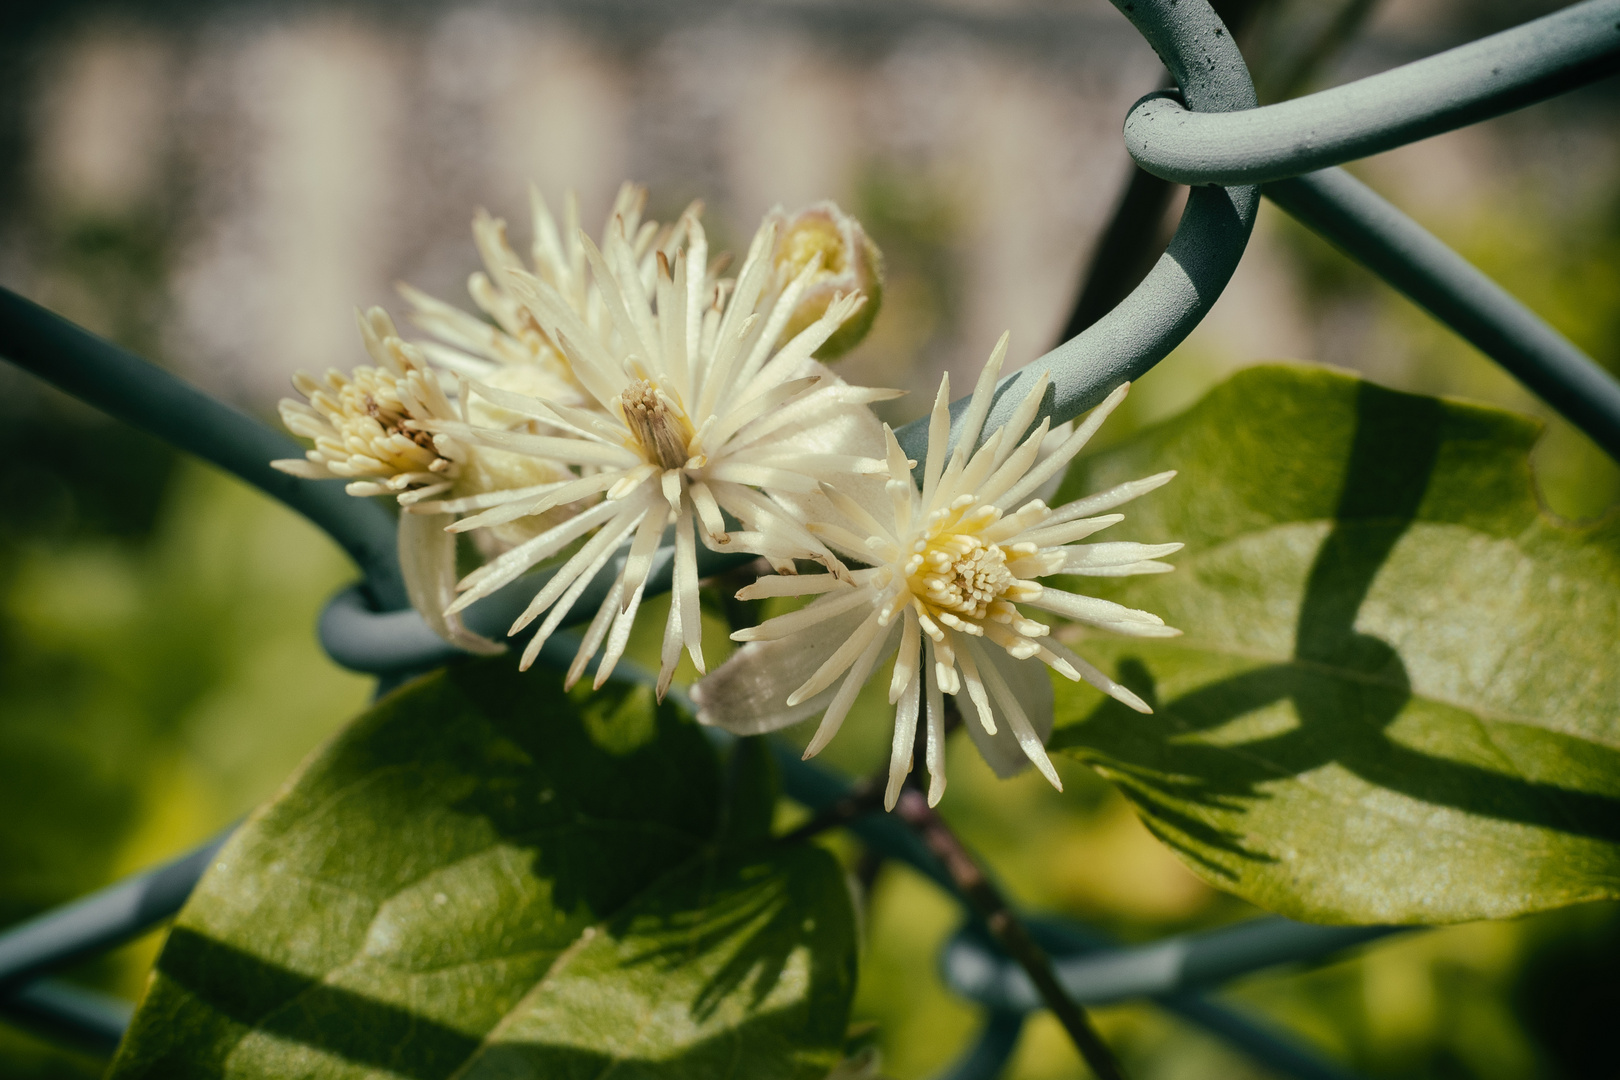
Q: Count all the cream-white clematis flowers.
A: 4